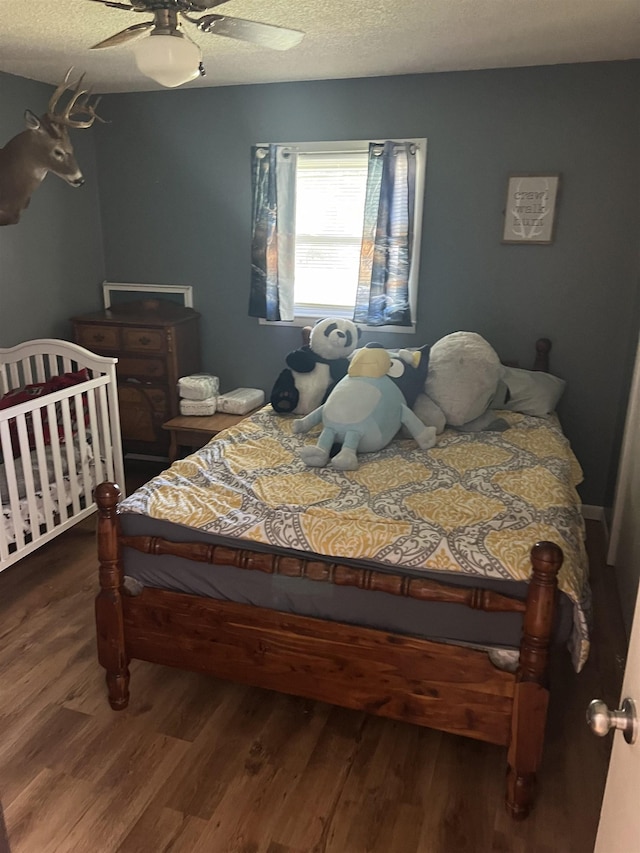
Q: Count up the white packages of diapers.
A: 3